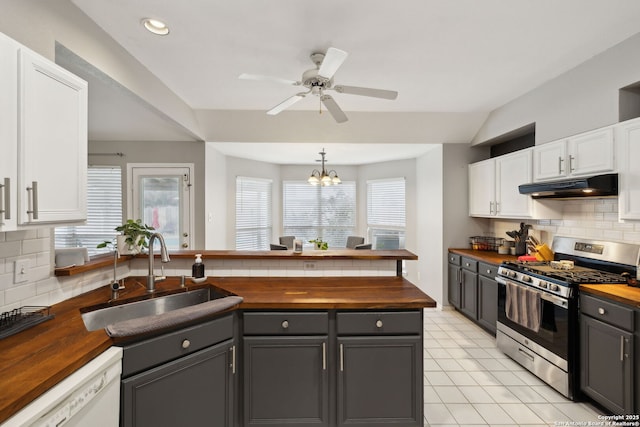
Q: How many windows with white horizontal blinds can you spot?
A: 4